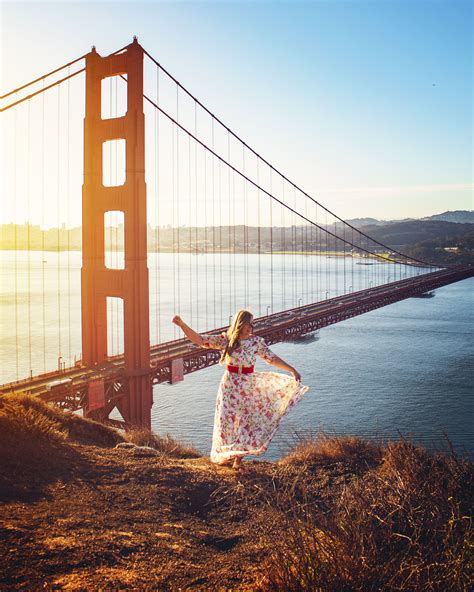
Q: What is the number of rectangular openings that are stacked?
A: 4